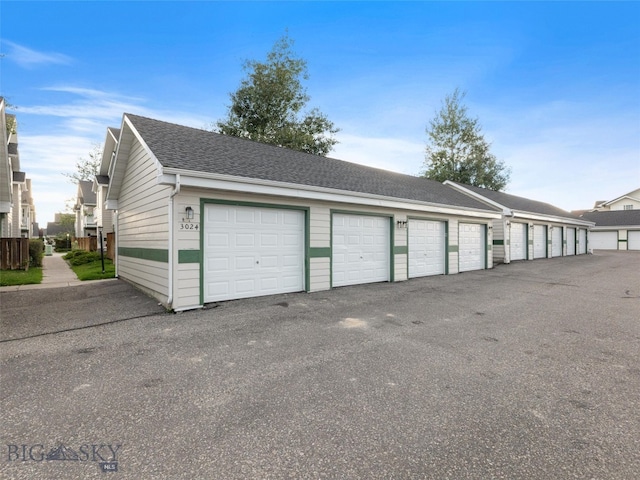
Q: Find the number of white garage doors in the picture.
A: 11